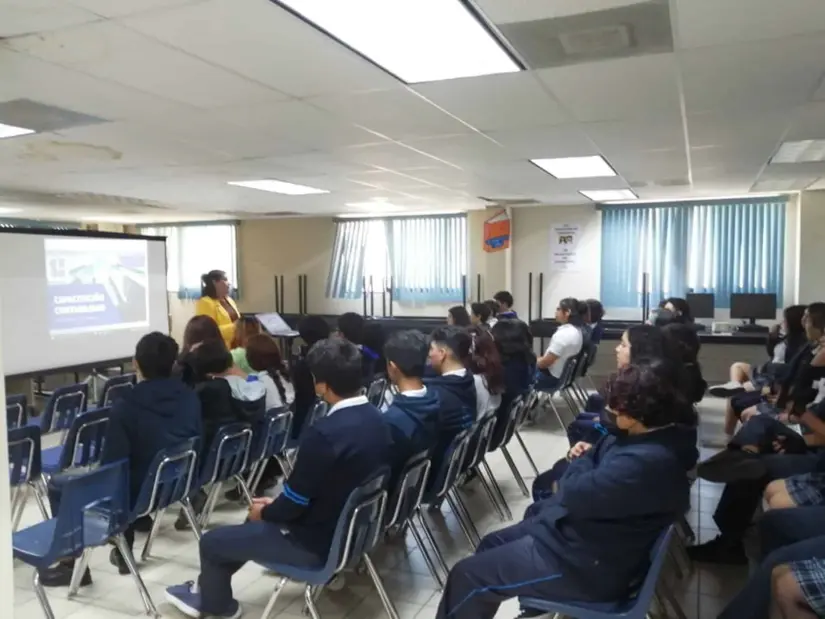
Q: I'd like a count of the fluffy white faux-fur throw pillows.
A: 0